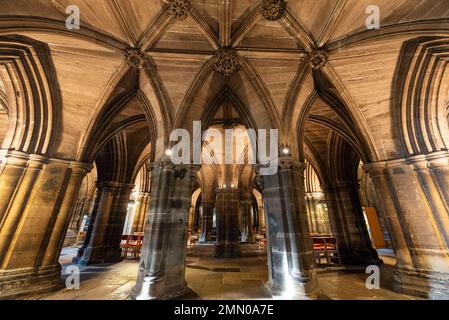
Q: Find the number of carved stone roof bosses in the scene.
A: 5